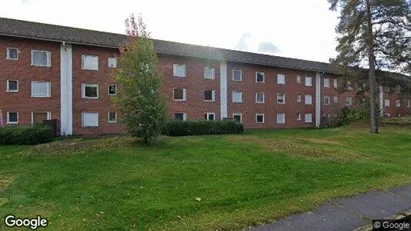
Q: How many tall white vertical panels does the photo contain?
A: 4